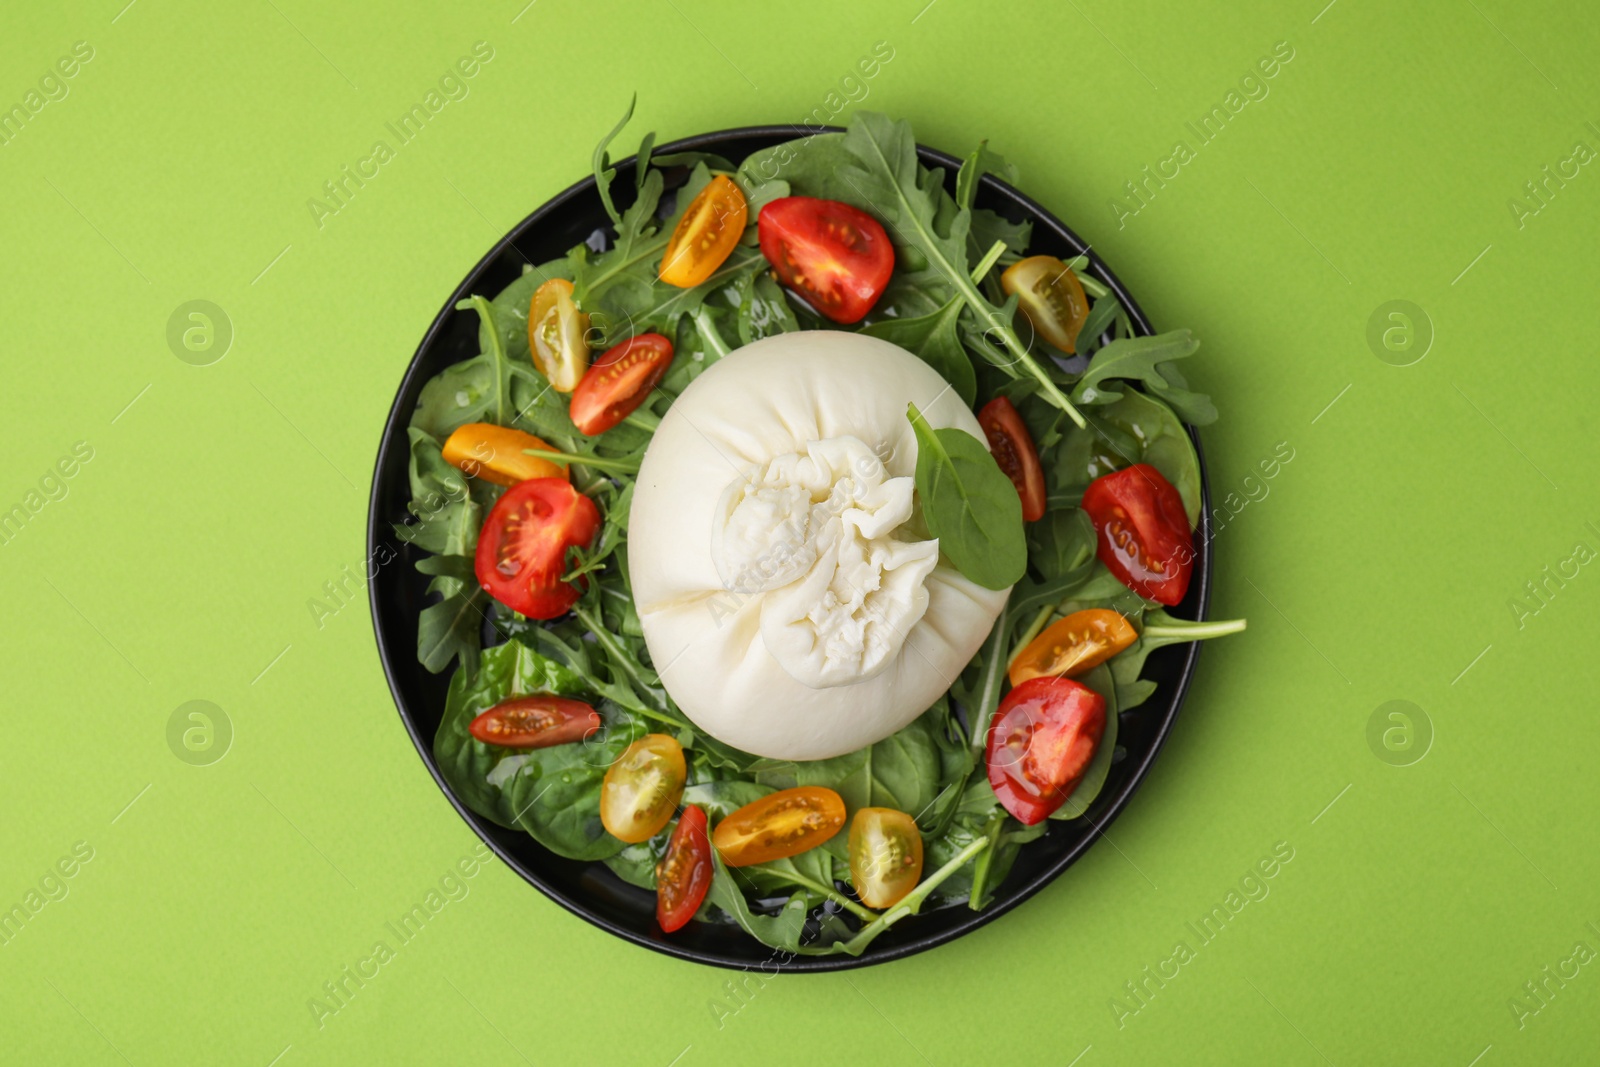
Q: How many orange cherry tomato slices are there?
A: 4